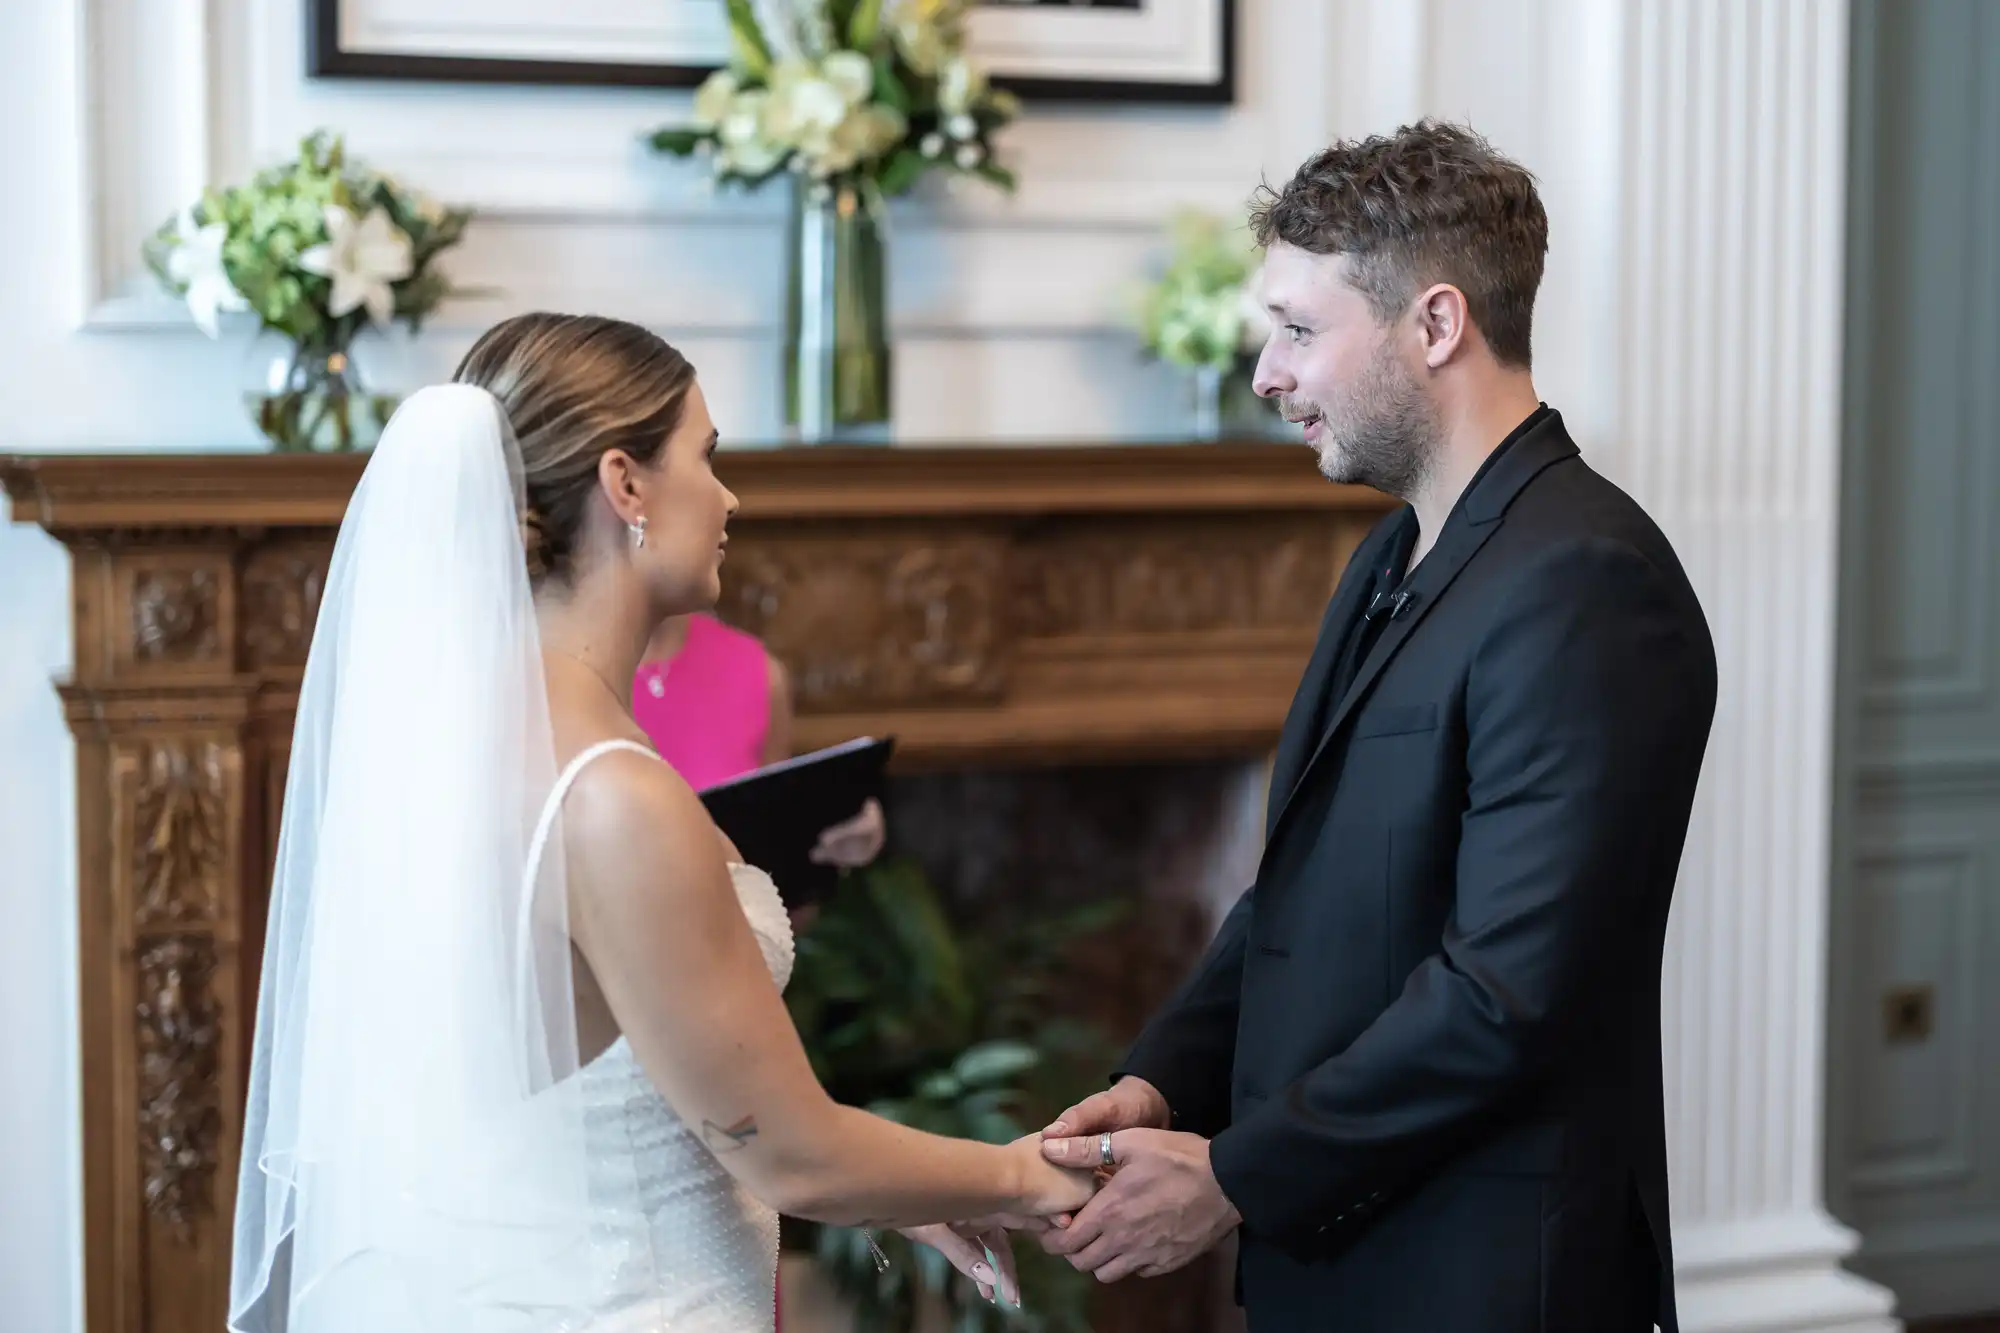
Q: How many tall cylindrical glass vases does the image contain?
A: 1